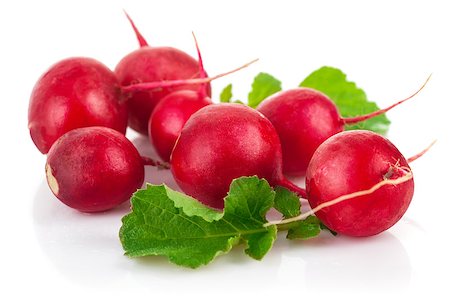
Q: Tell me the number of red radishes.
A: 7